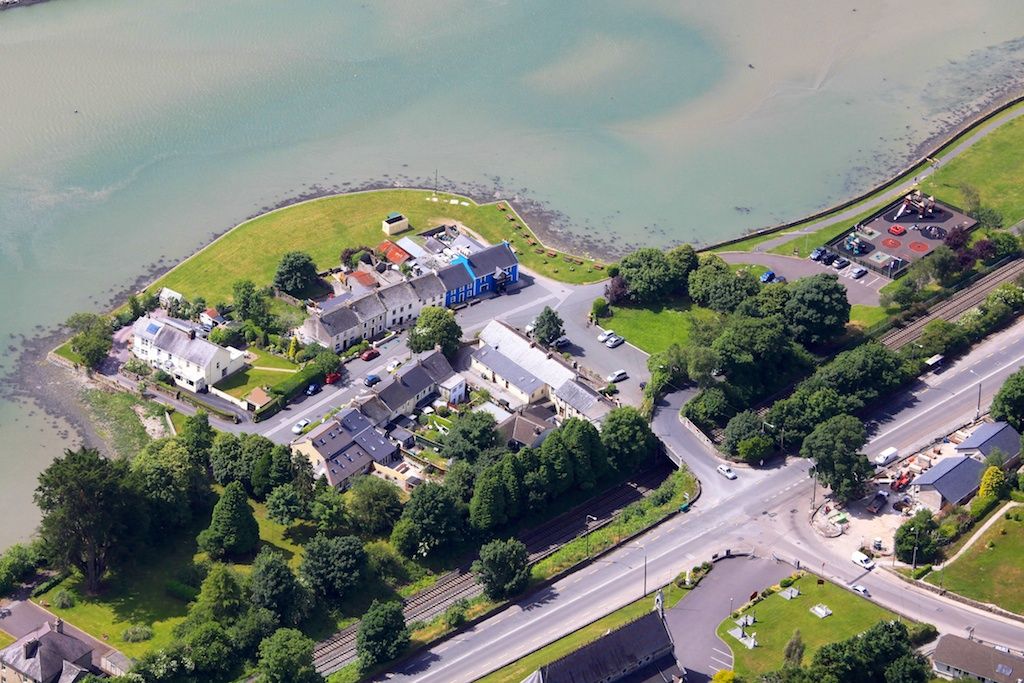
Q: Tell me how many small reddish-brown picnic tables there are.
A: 10